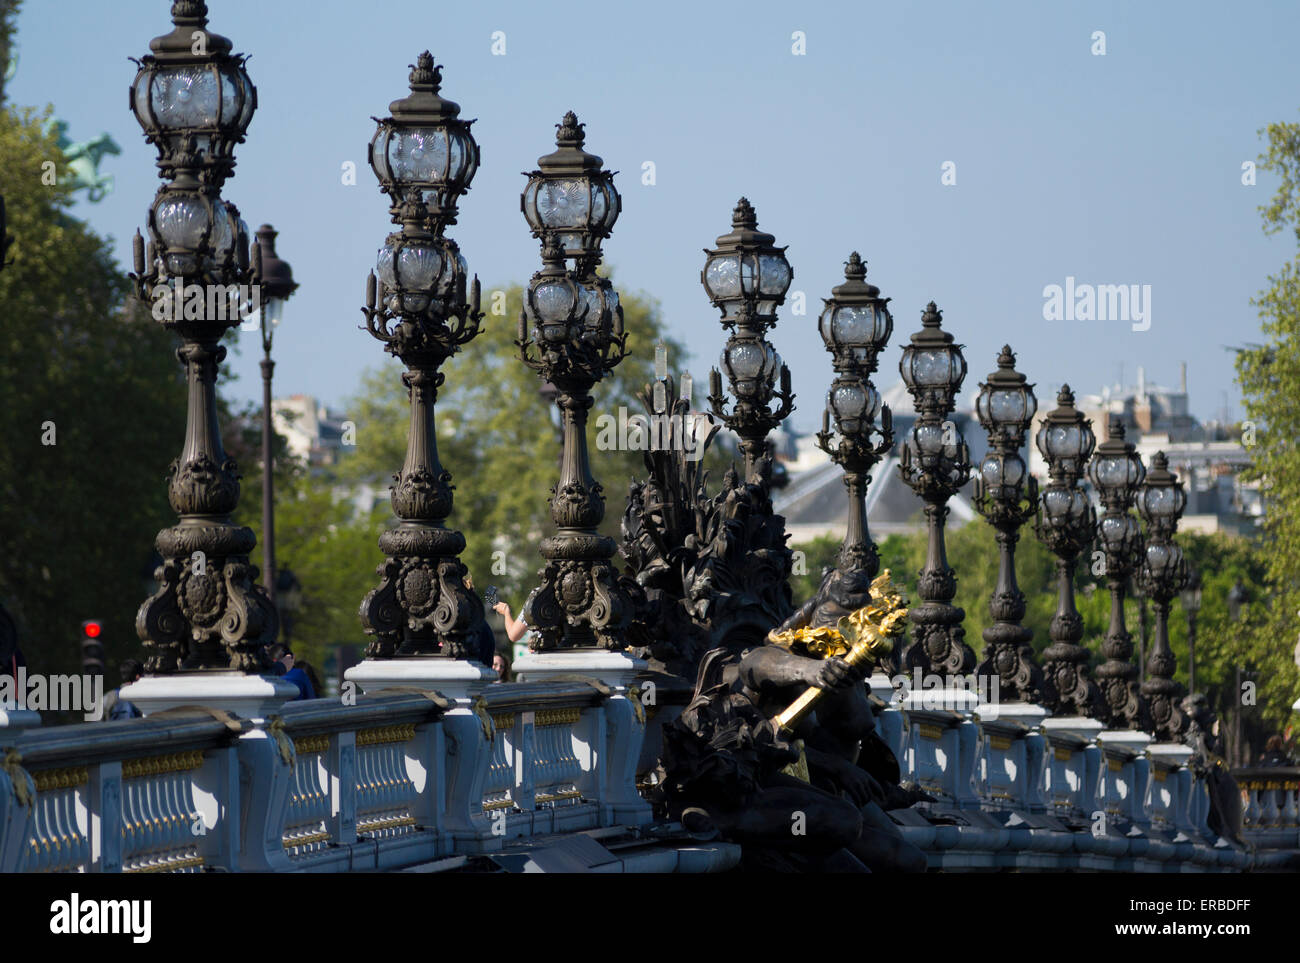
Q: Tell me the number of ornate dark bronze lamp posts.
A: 10